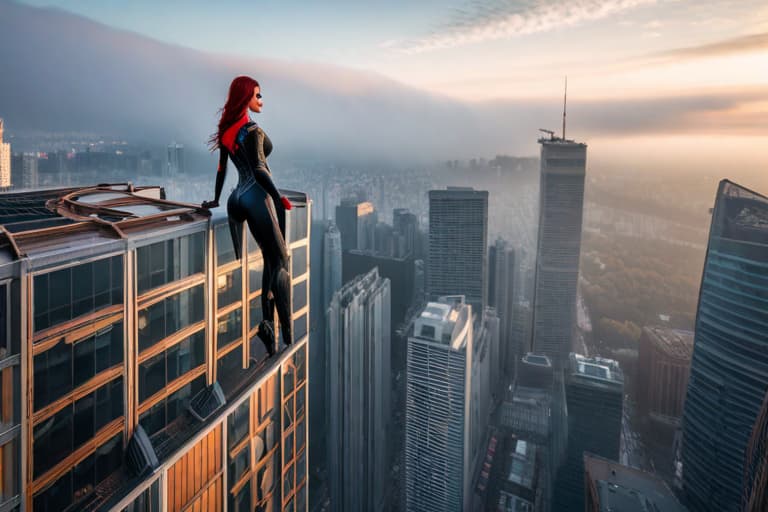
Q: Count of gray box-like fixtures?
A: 2